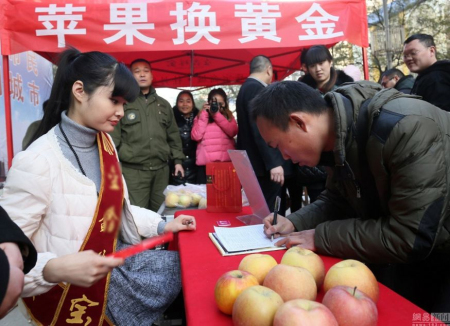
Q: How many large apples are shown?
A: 8